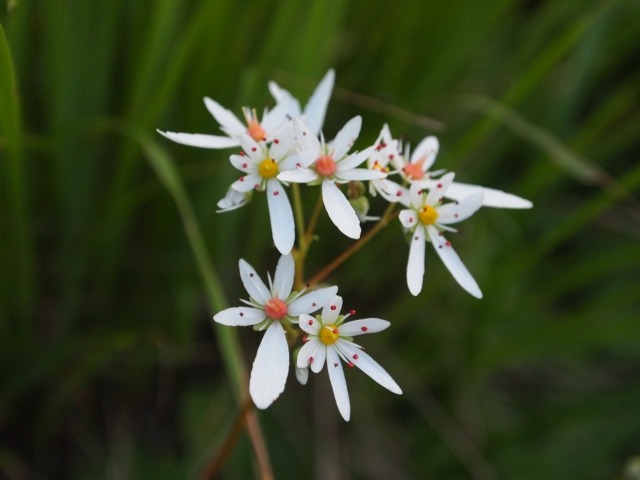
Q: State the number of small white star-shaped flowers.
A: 8